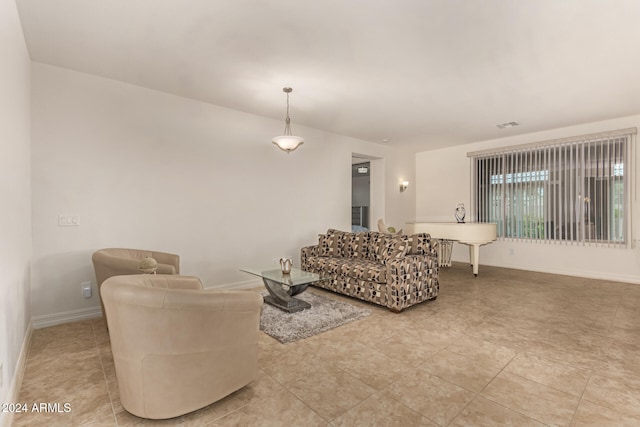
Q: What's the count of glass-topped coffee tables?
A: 1